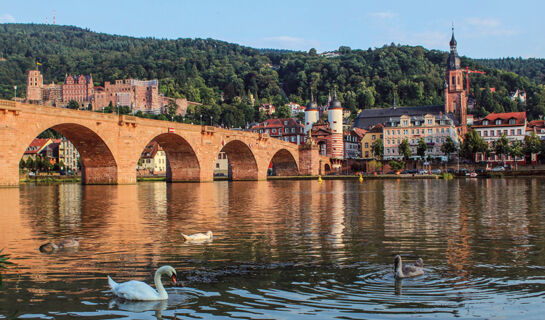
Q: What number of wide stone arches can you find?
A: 4